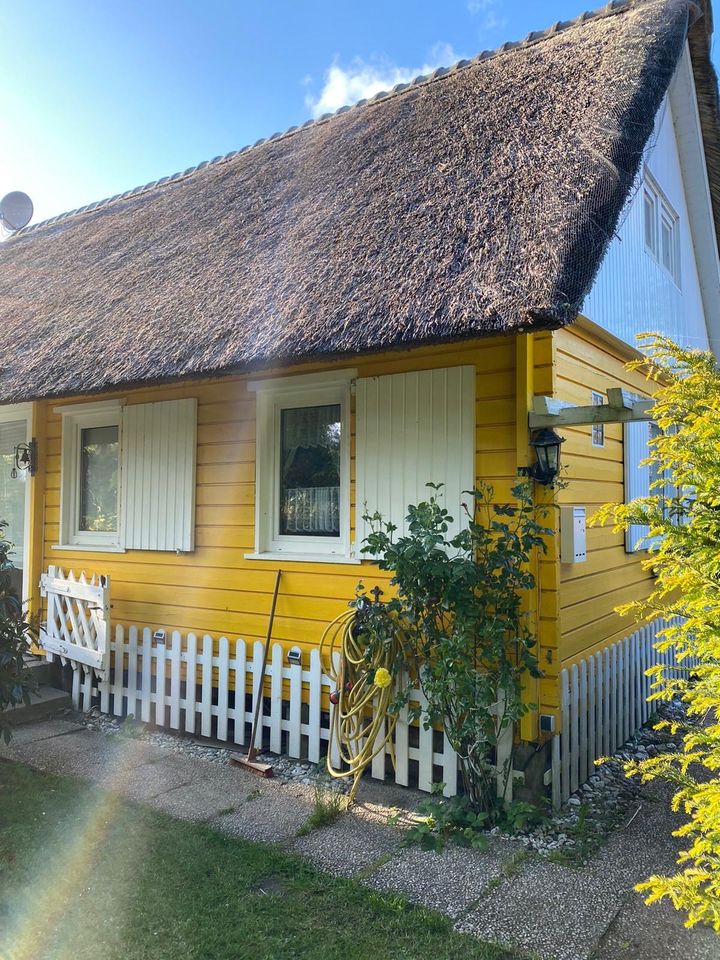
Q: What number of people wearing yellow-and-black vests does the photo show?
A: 0